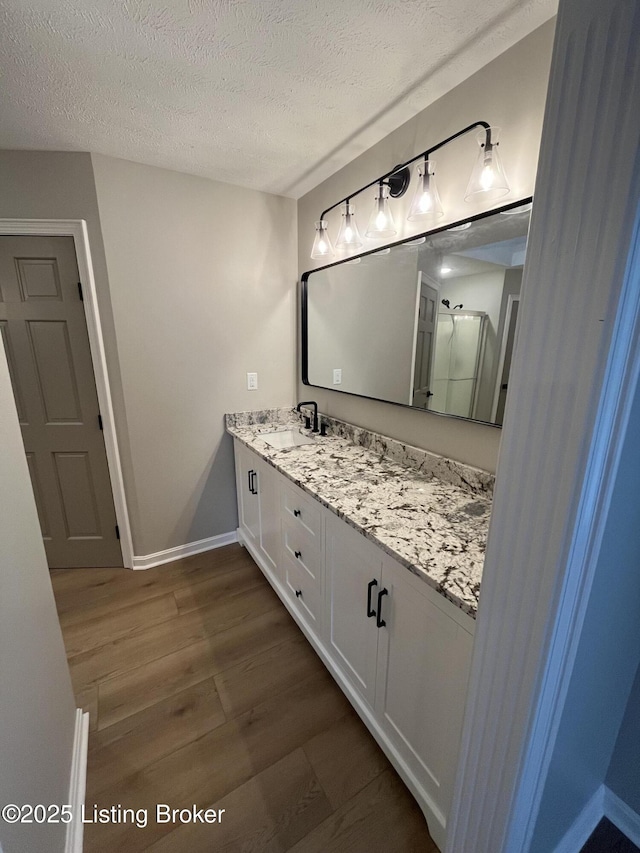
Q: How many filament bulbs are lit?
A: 5